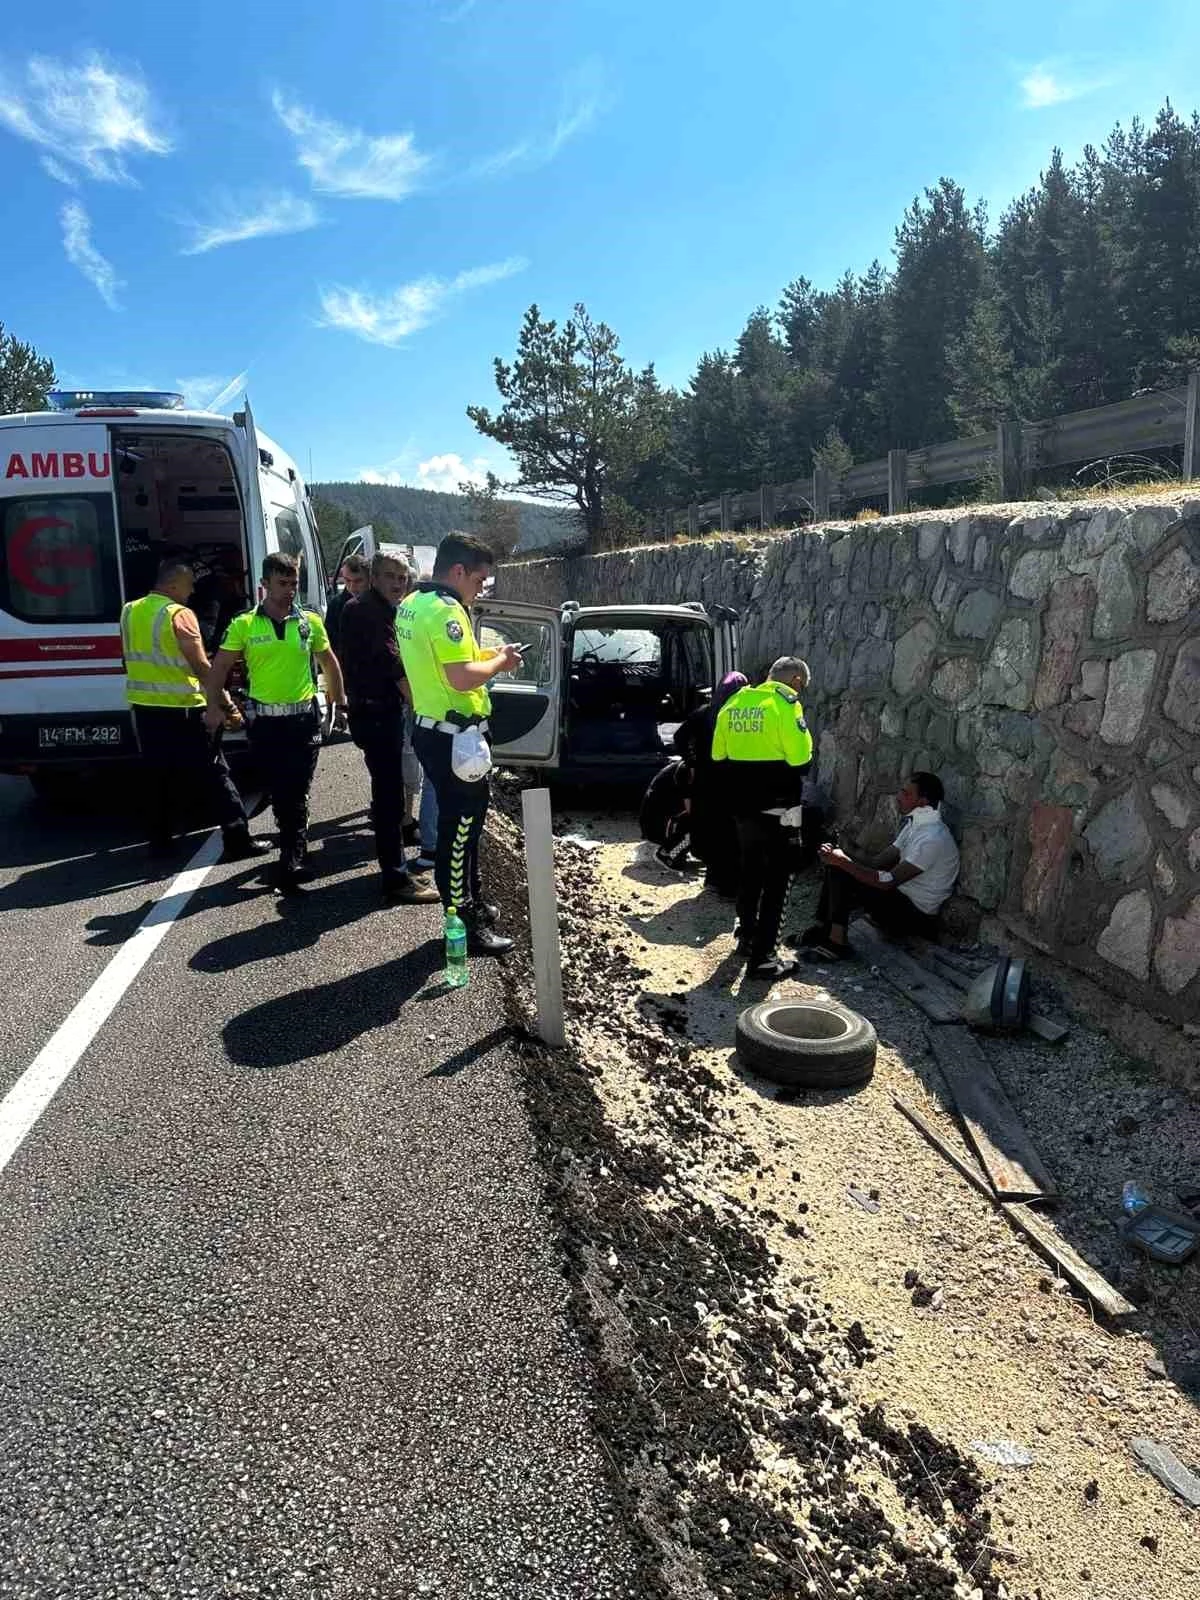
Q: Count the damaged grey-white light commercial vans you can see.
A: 1